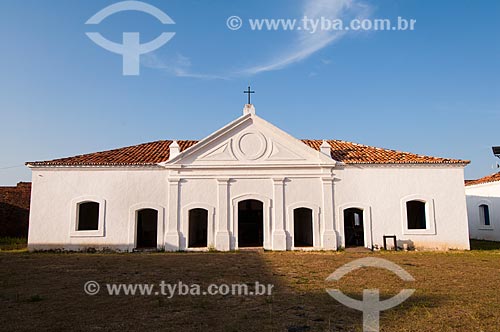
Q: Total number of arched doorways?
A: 5